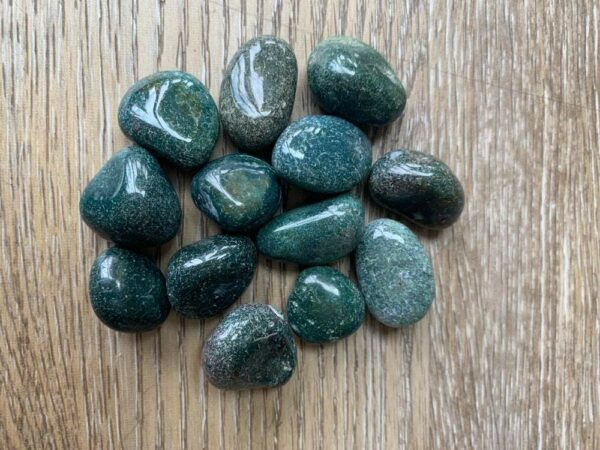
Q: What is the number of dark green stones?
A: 13